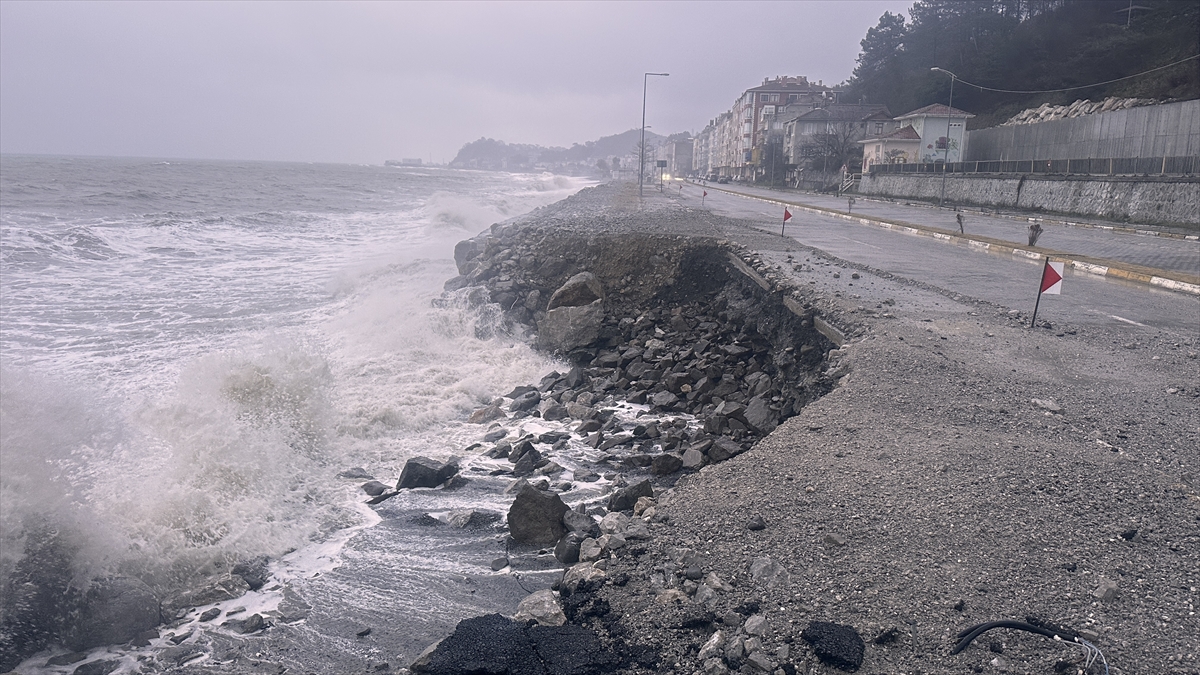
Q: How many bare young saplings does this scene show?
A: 3